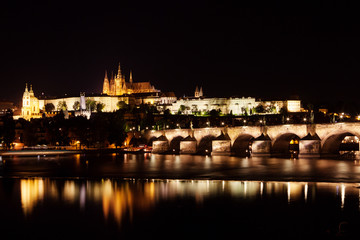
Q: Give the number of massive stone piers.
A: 5